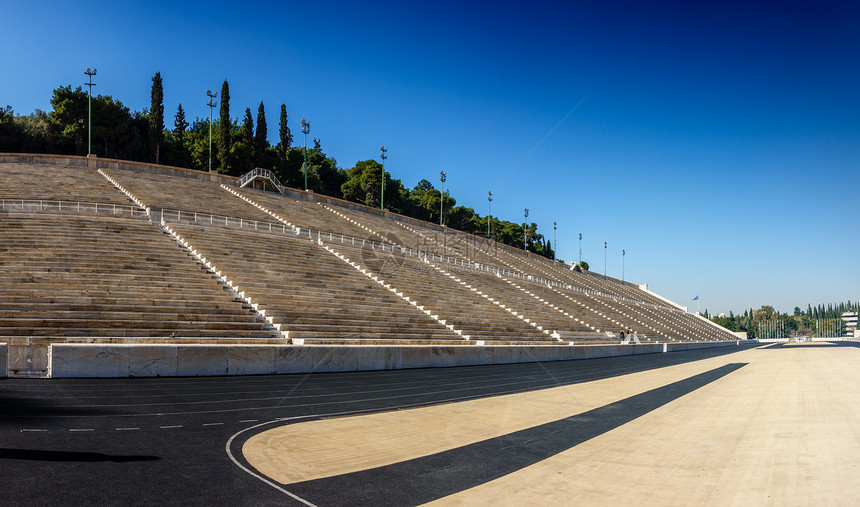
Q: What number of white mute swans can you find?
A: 0